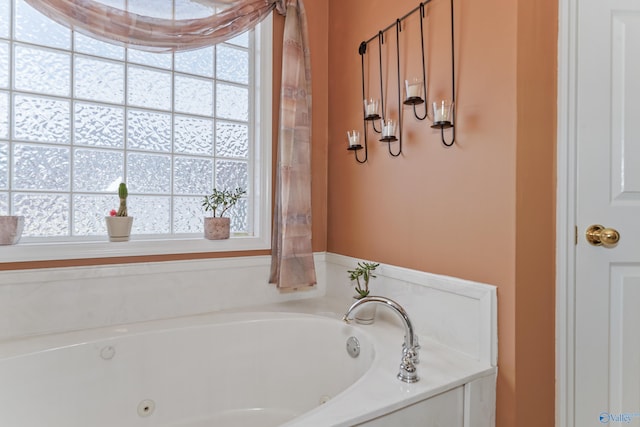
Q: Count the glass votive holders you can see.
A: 5